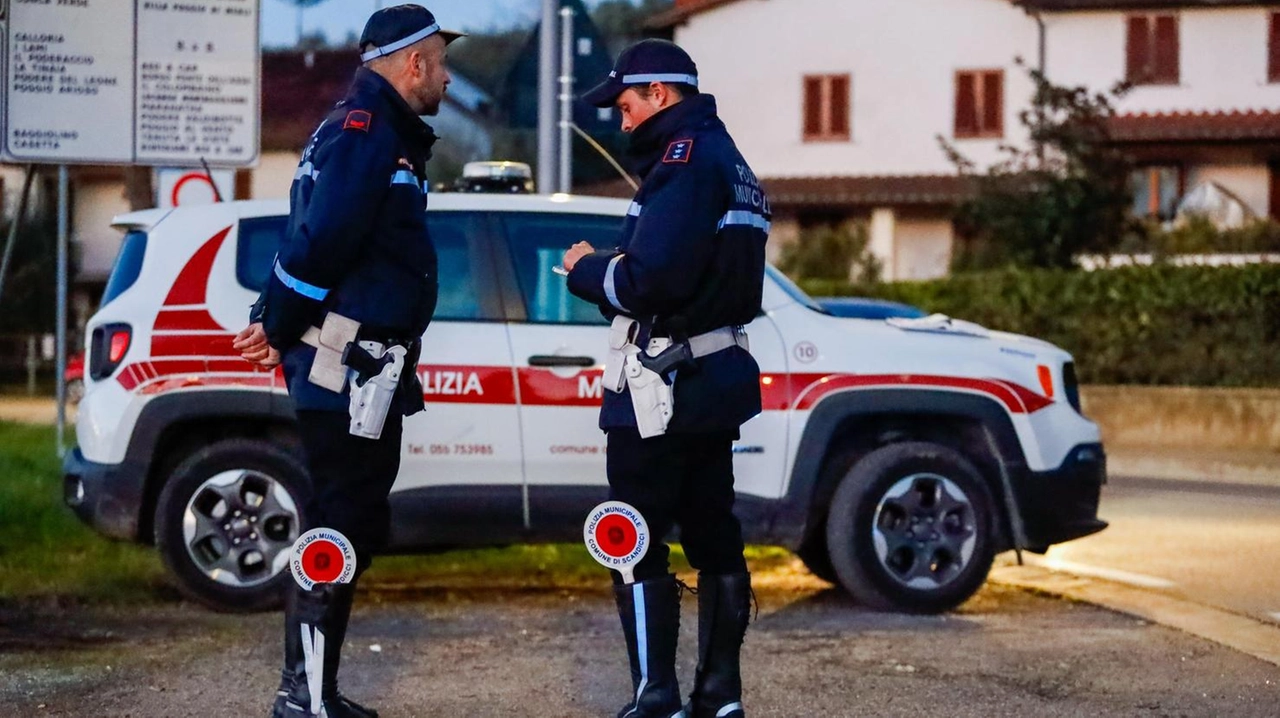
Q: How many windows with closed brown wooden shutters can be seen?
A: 4